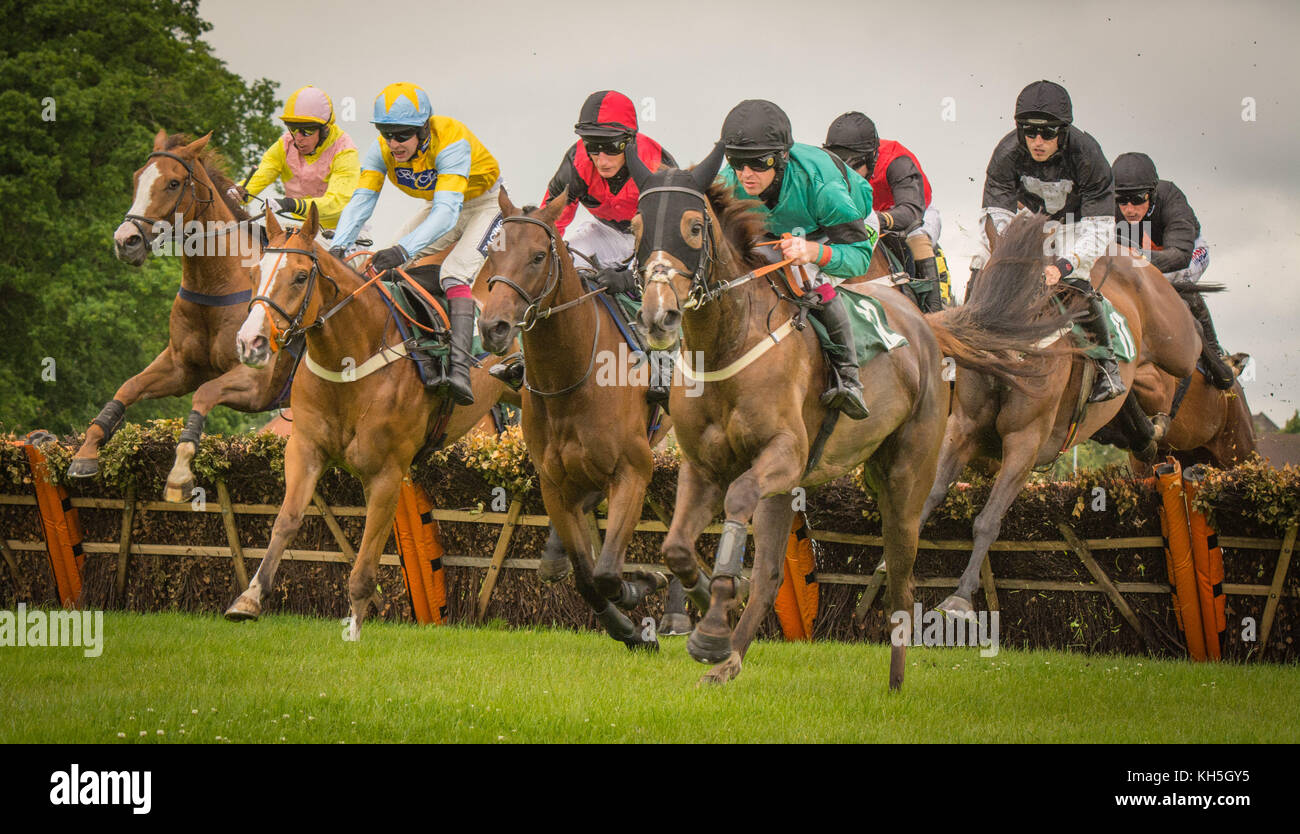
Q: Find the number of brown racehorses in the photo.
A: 7